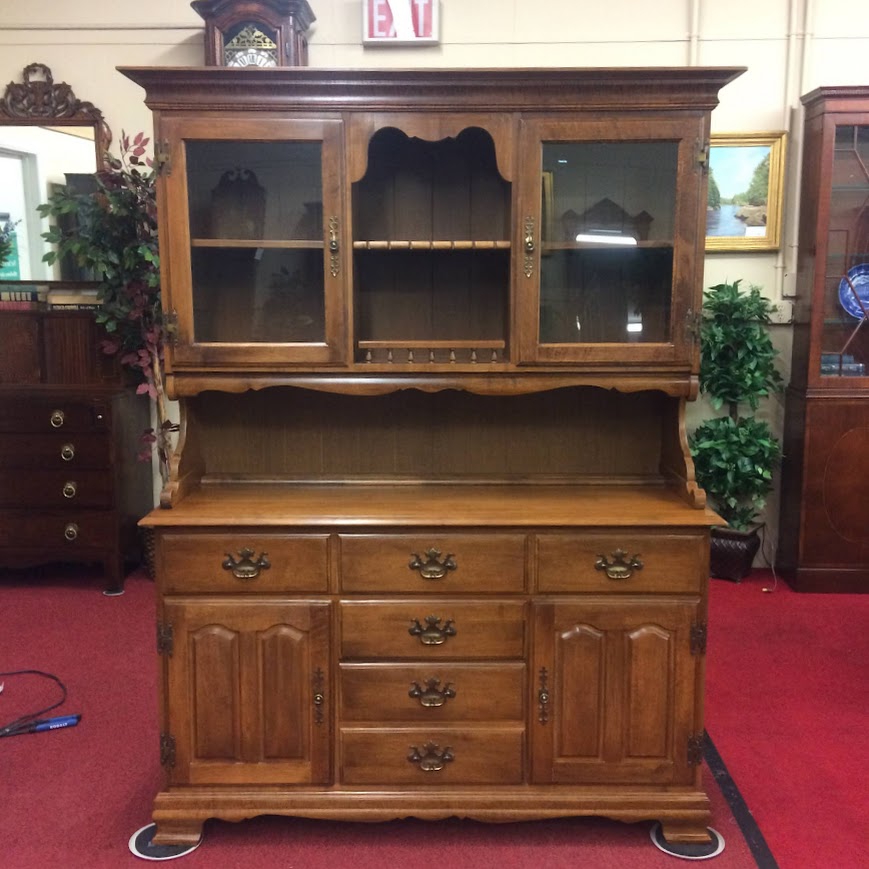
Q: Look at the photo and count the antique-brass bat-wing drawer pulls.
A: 6